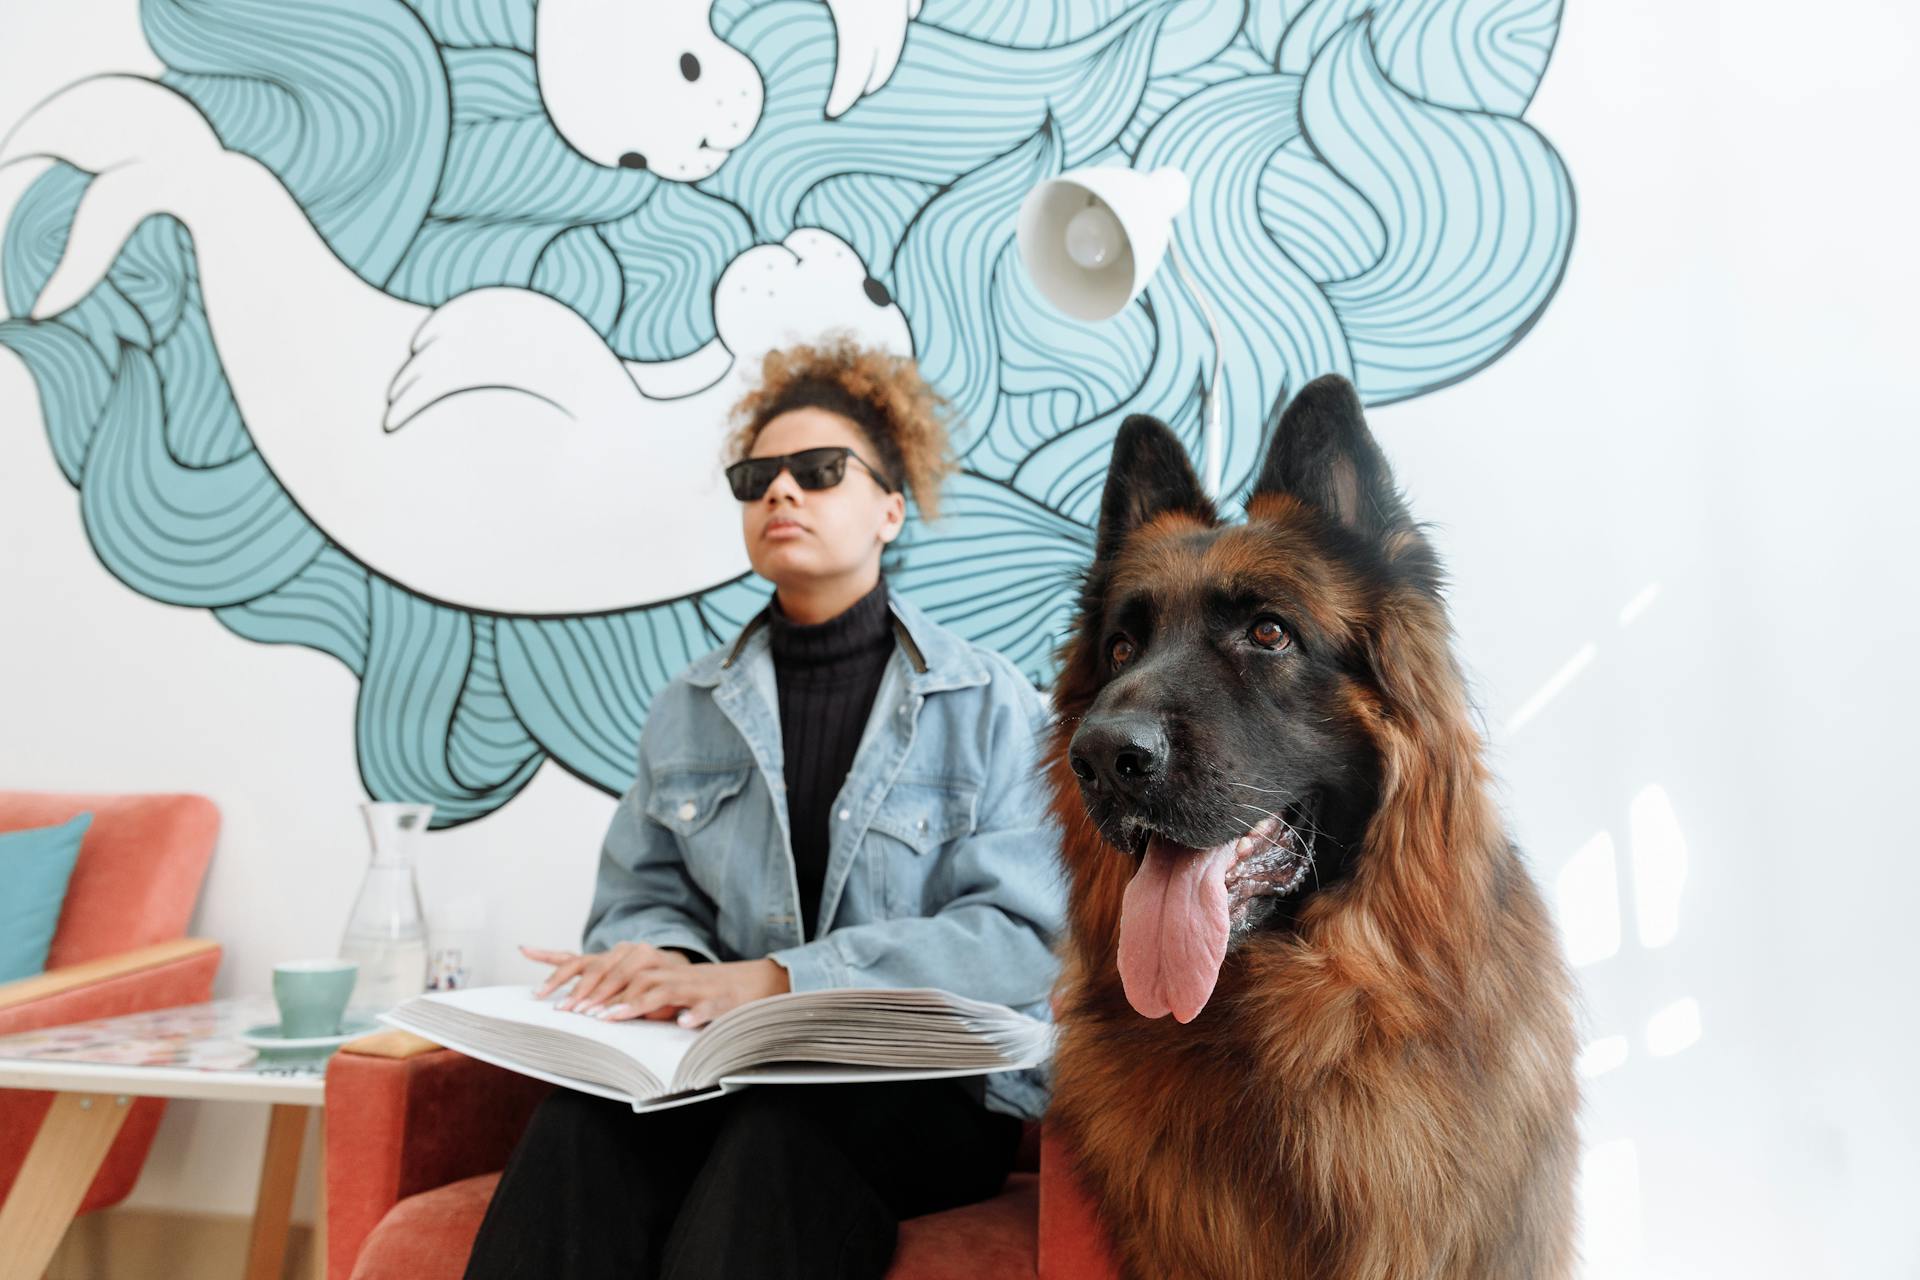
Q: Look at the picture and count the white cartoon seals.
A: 2